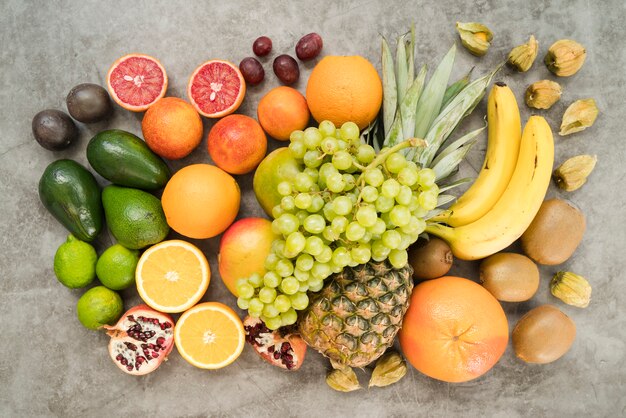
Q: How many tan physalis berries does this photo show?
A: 9